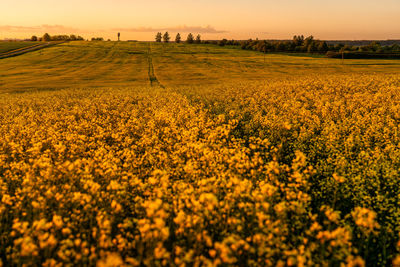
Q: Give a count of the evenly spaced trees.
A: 5